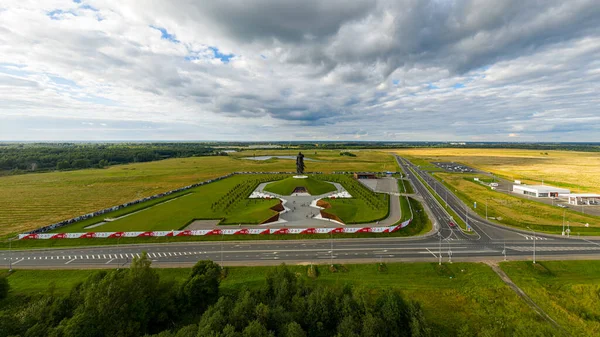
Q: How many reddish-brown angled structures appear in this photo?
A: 4